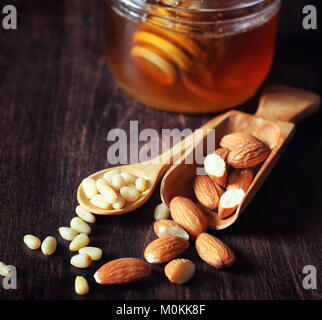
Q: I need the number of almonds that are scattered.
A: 6